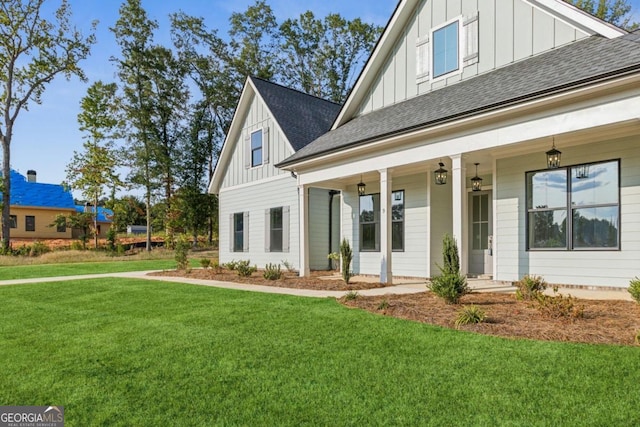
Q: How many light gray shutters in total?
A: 8